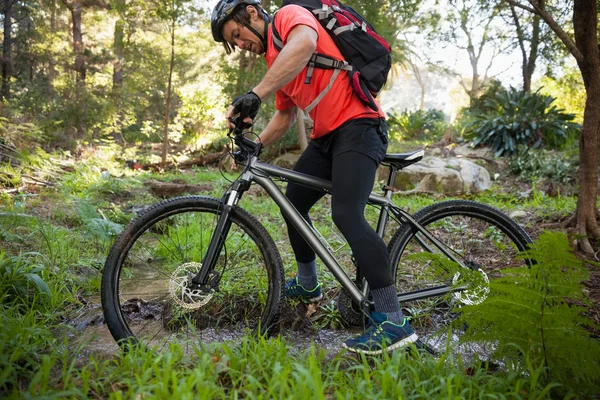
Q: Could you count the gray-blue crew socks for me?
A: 2